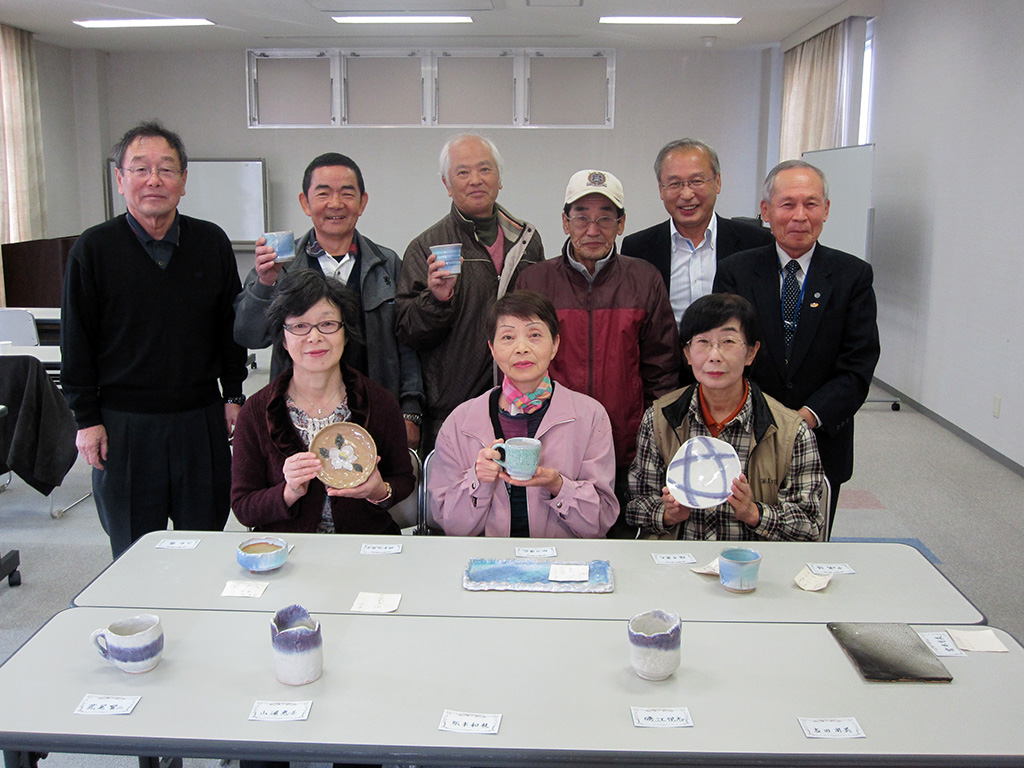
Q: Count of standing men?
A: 6